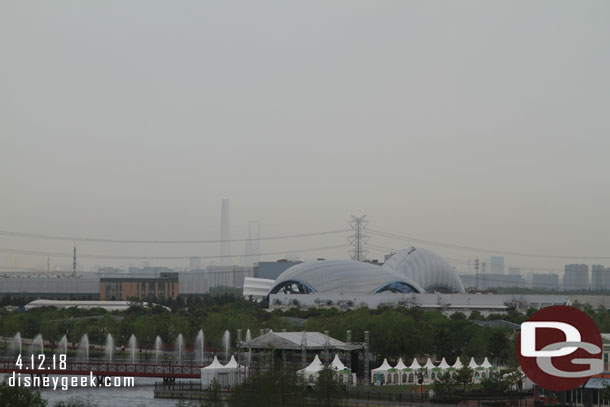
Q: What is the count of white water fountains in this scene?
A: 11